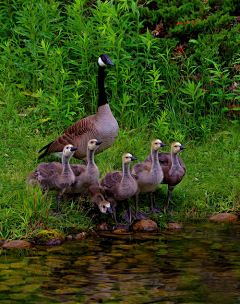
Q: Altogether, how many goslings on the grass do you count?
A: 6